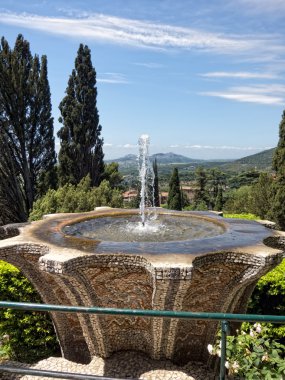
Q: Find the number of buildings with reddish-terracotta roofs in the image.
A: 3